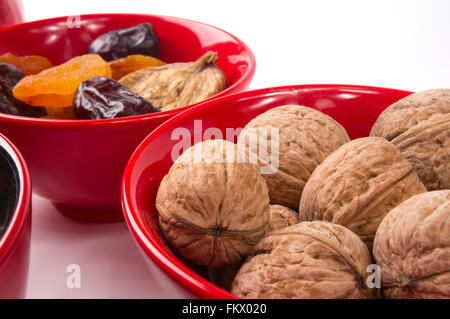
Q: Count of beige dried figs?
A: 1